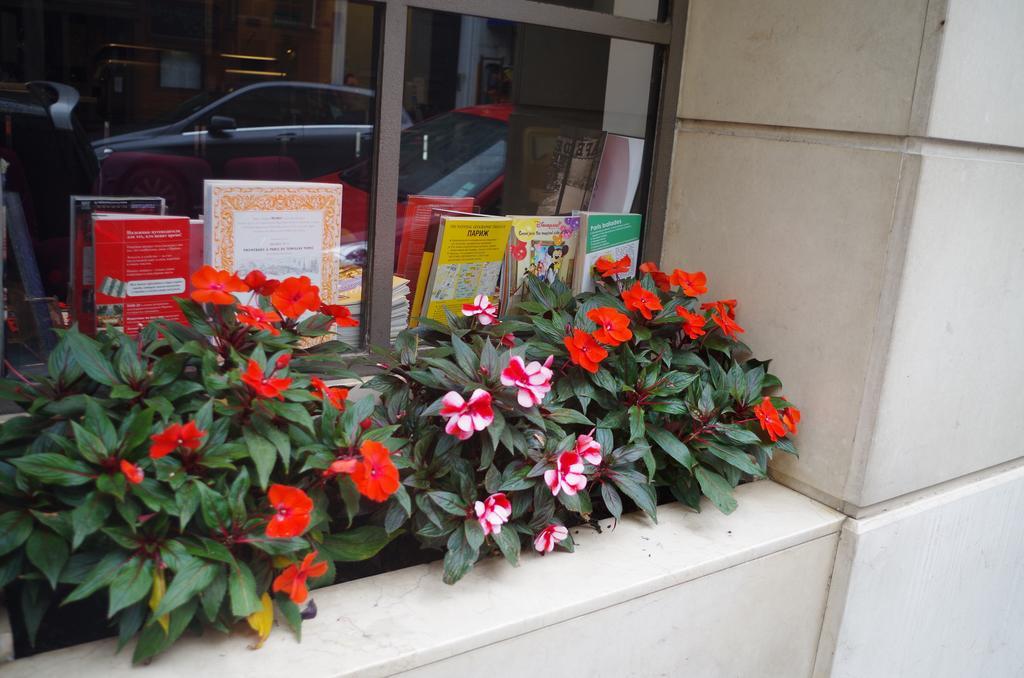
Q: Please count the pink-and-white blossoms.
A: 7